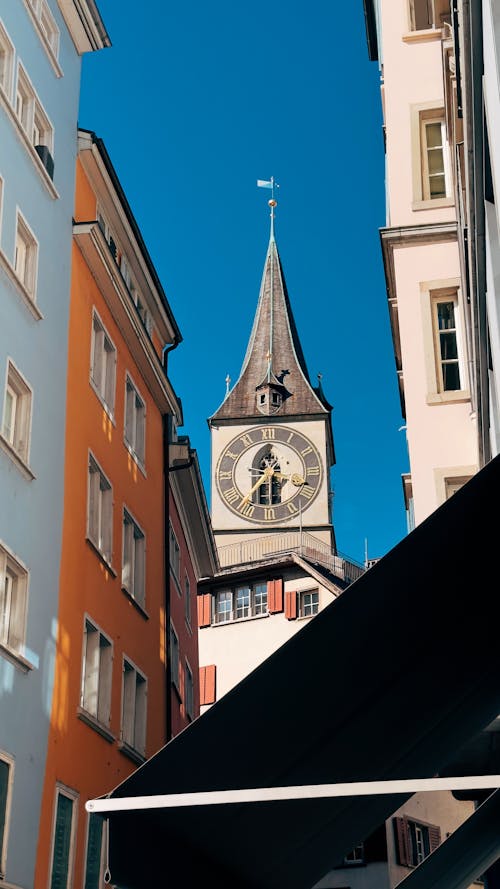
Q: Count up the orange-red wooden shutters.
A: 4